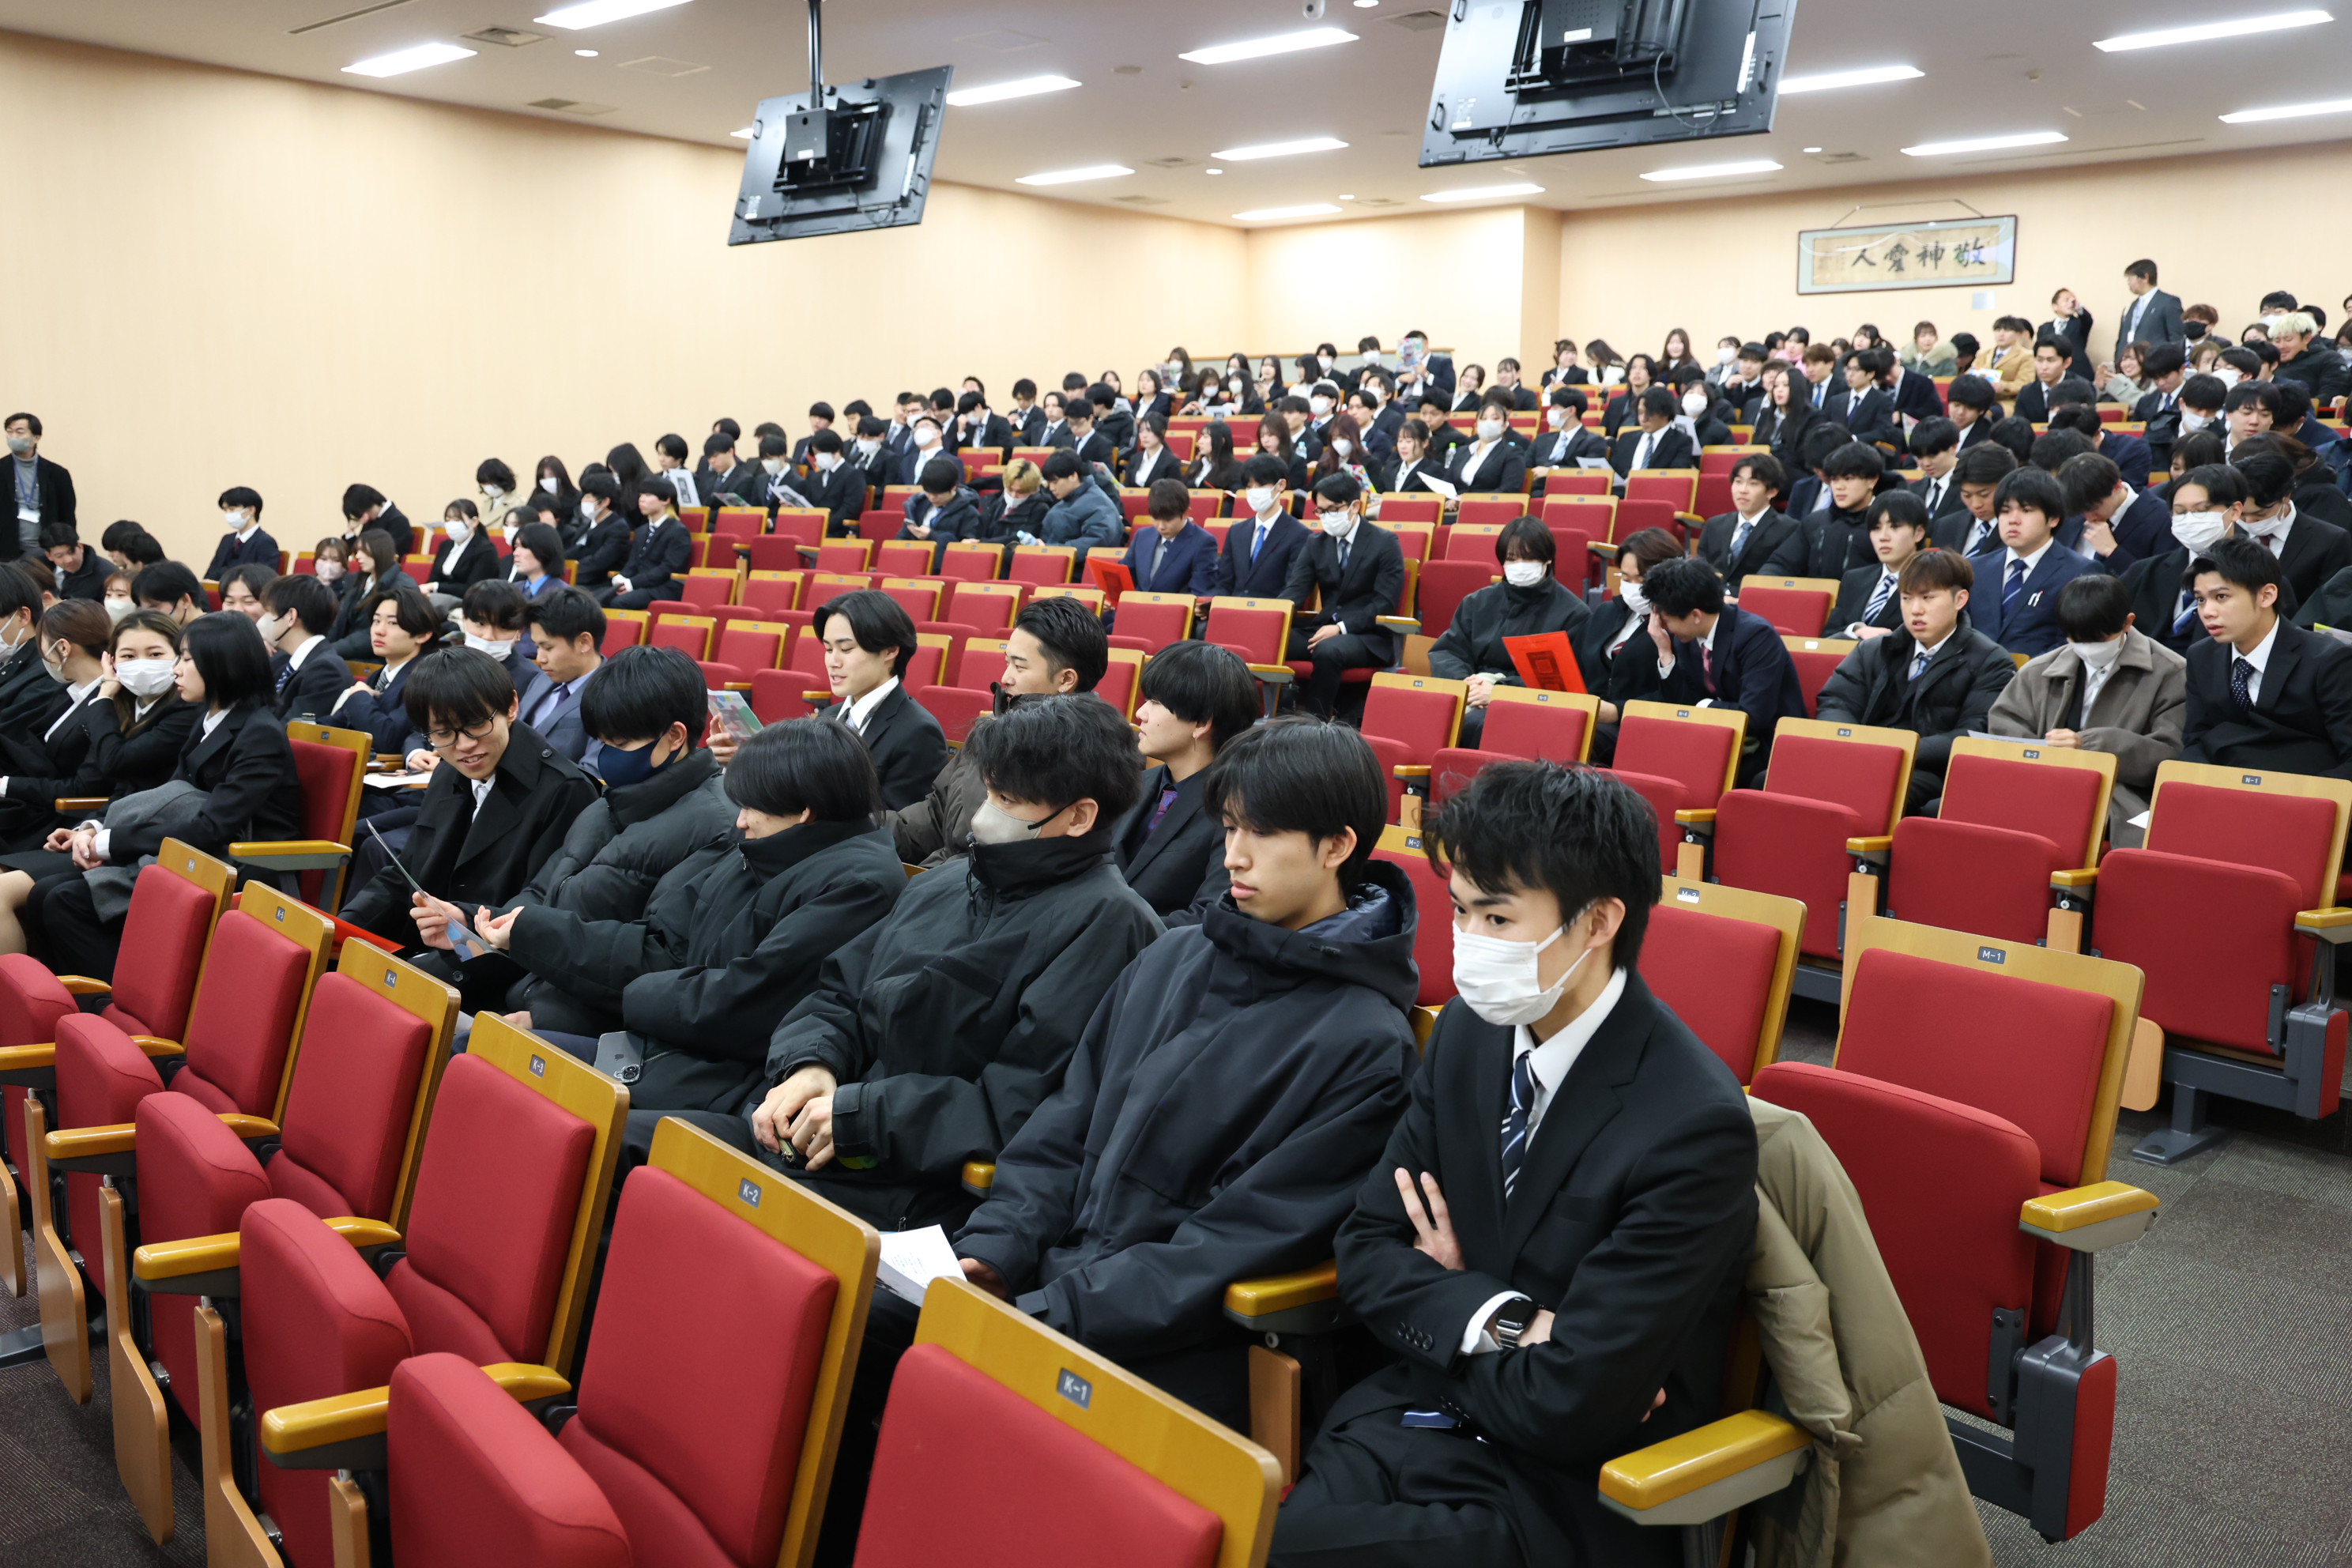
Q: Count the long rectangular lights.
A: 14